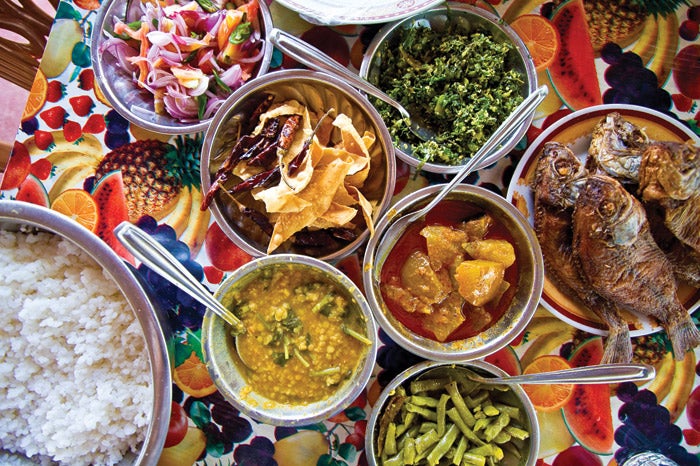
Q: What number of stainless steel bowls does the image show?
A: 7